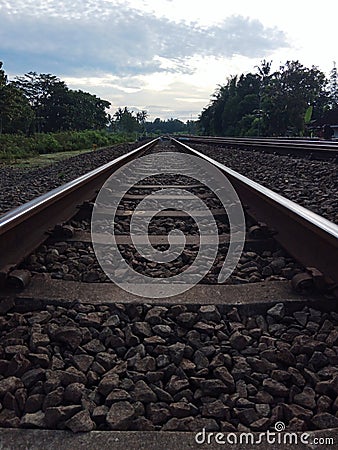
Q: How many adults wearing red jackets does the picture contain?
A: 0